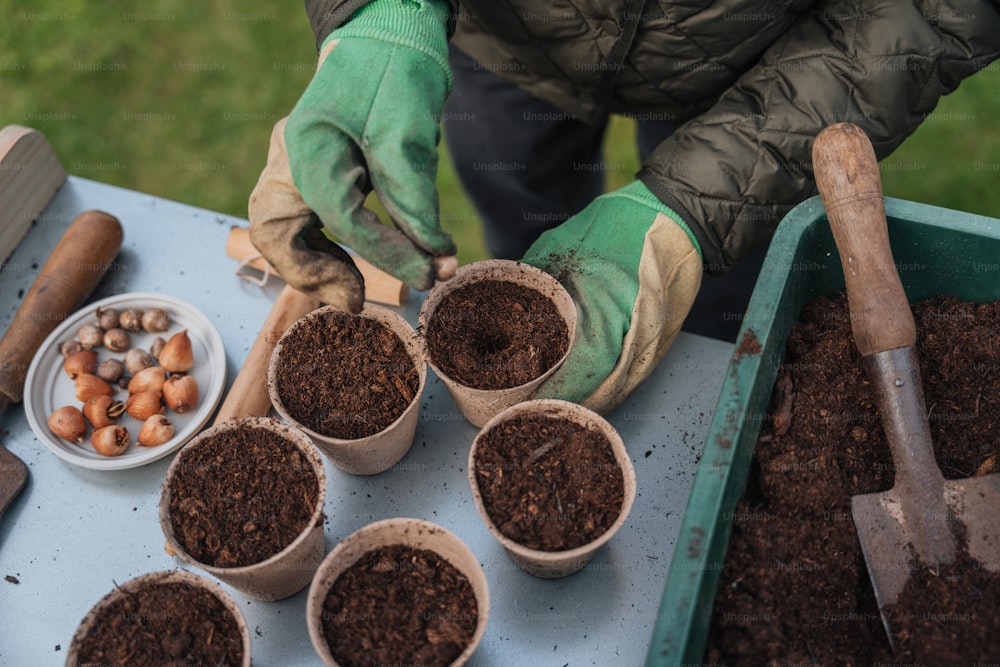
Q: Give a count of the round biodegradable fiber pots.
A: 6